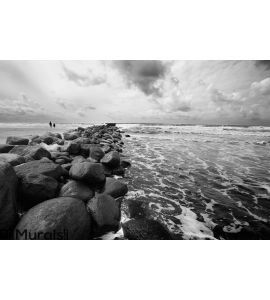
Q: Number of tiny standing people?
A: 2